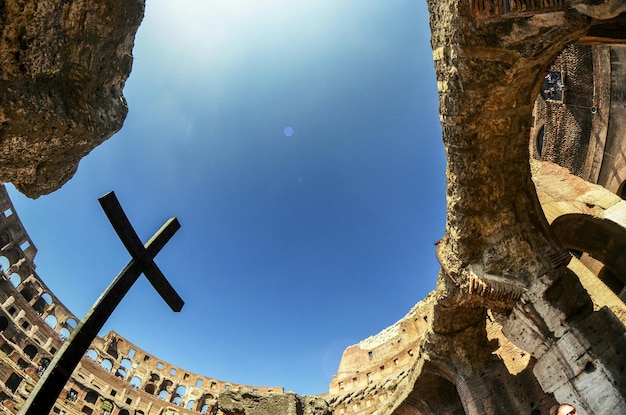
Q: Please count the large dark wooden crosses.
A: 1